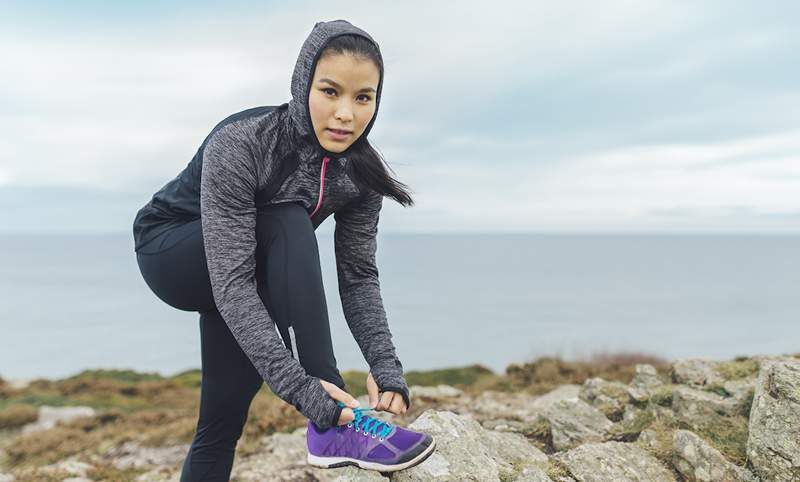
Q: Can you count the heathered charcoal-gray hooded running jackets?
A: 1